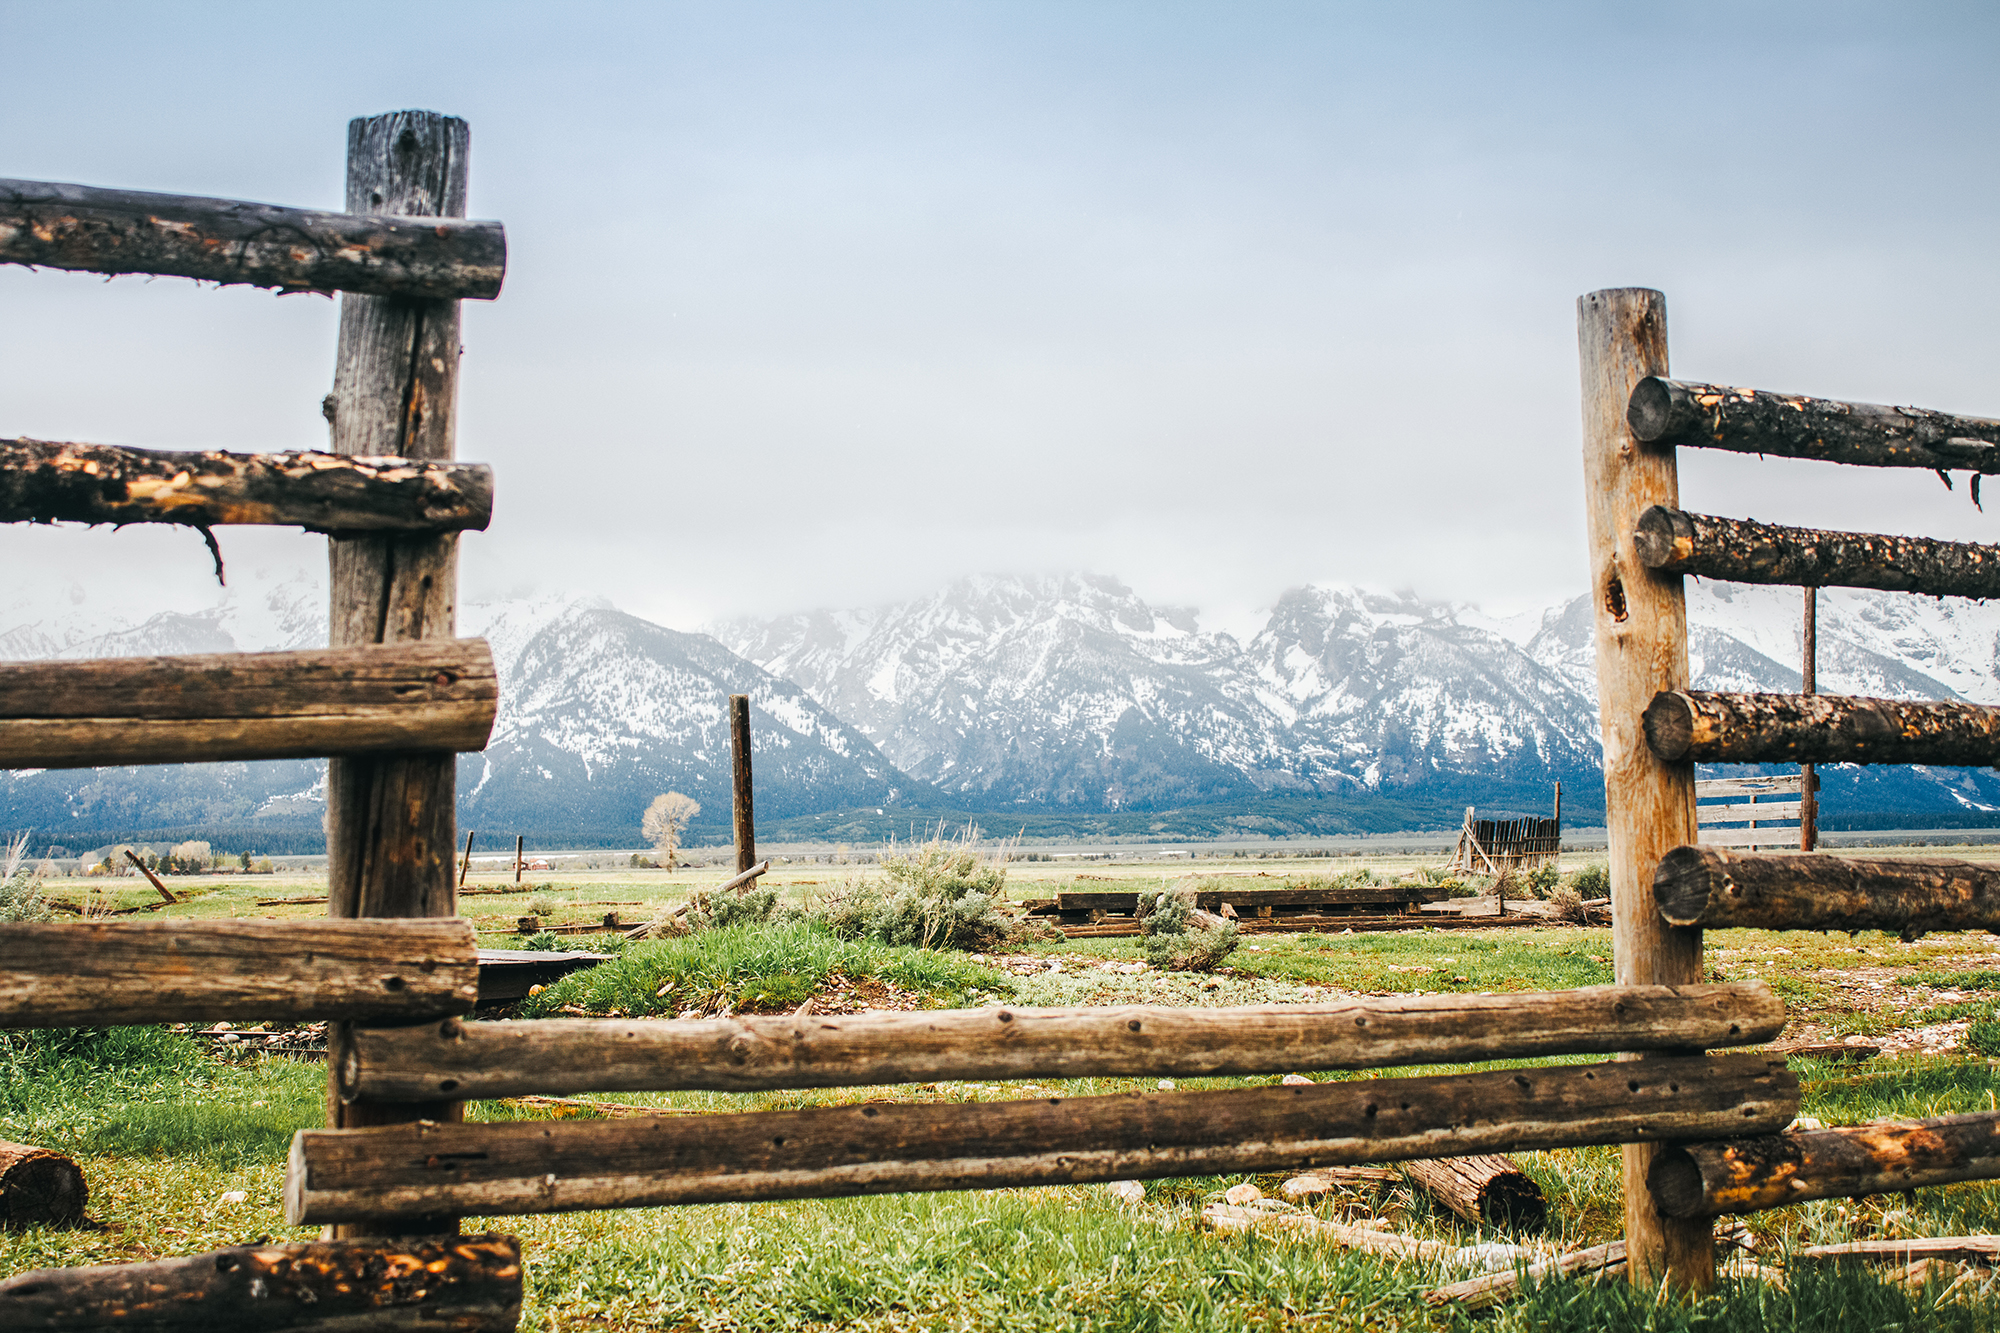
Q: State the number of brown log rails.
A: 12